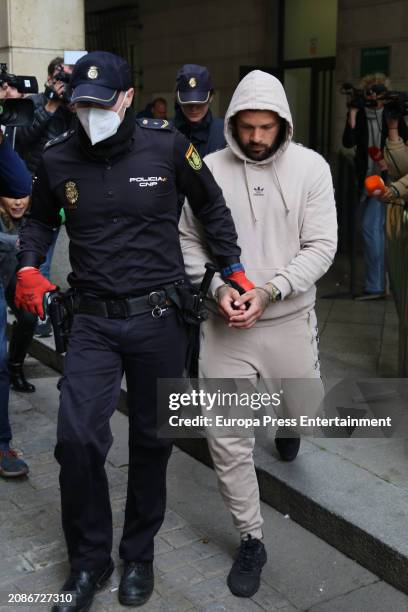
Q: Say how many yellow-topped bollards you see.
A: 0